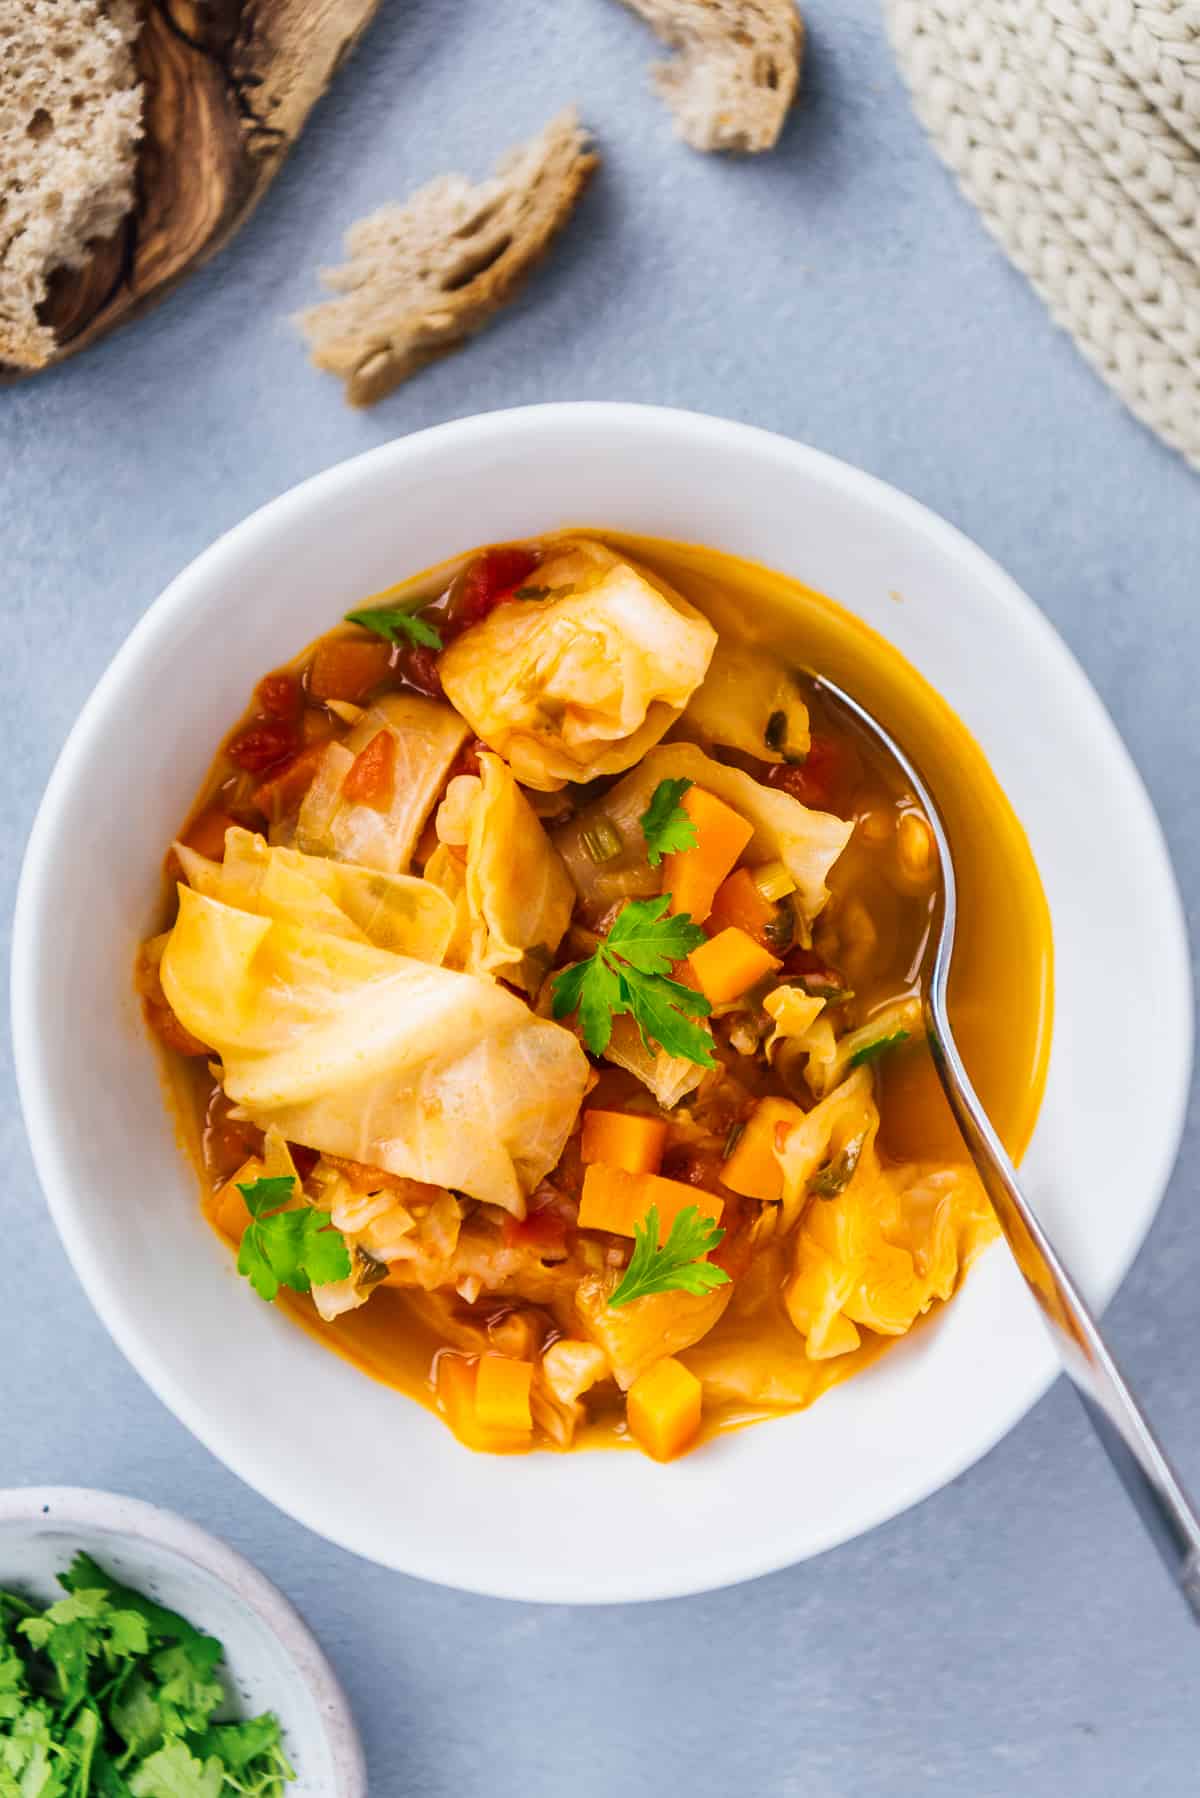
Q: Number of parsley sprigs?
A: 5